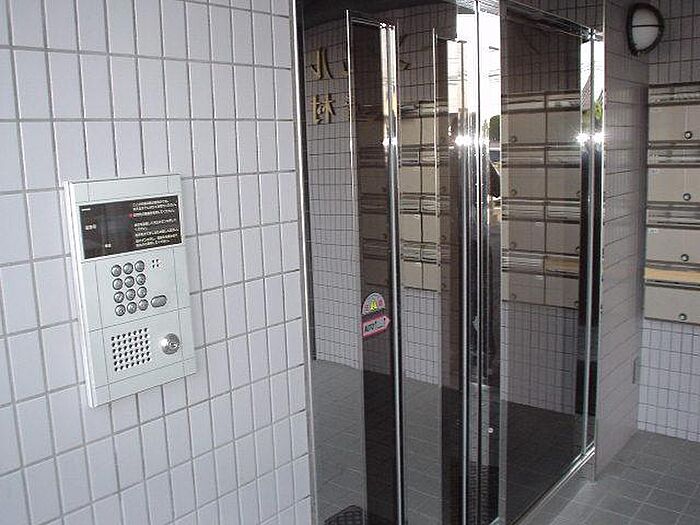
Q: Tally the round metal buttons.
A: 12